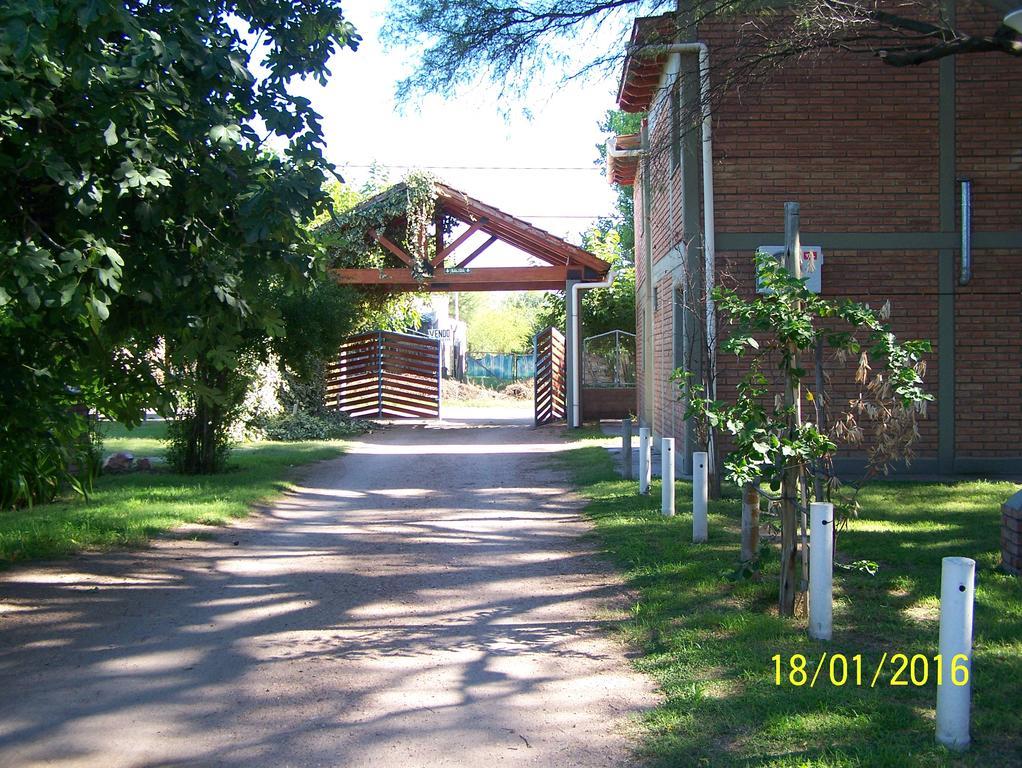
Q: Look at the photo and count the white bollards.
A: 5